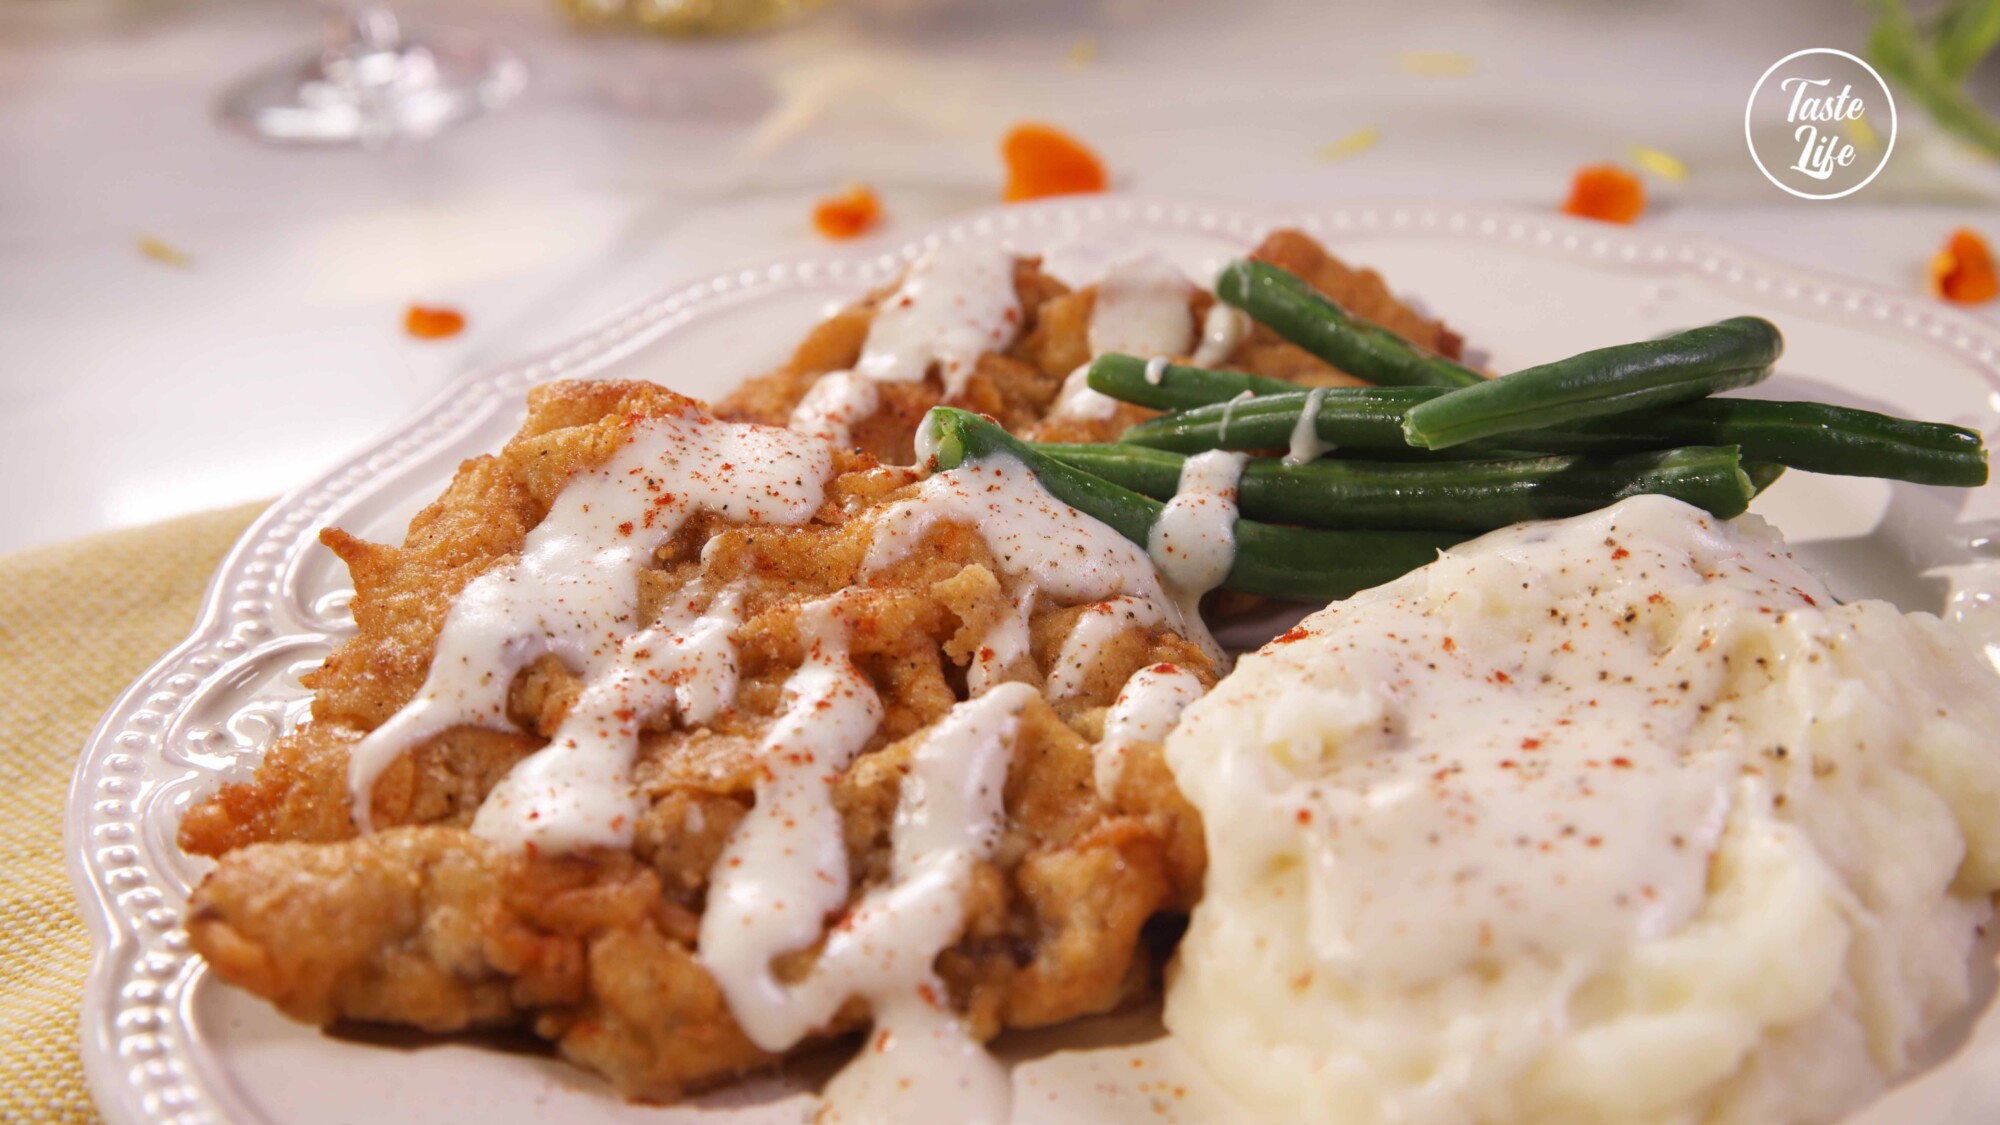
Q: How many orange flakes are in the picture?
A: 5